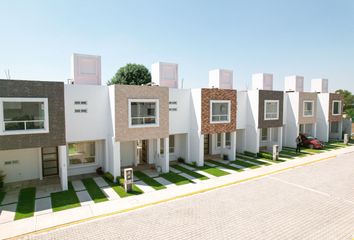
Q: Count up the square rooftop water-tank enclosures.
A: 6